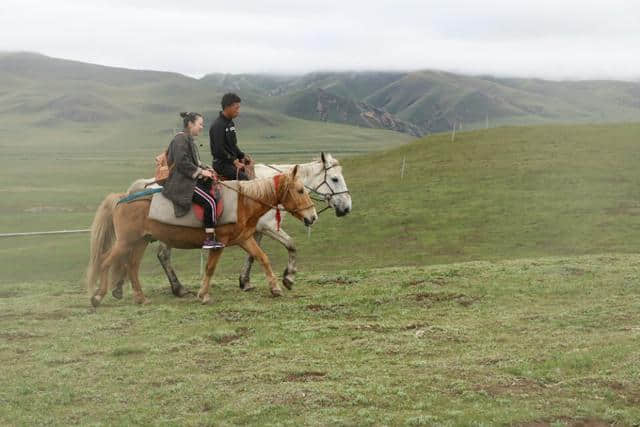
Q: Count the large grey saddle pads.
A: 1